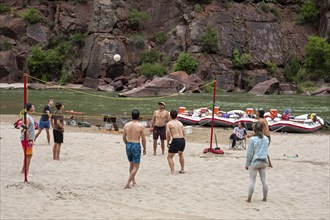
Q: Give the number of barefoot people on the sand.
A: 8